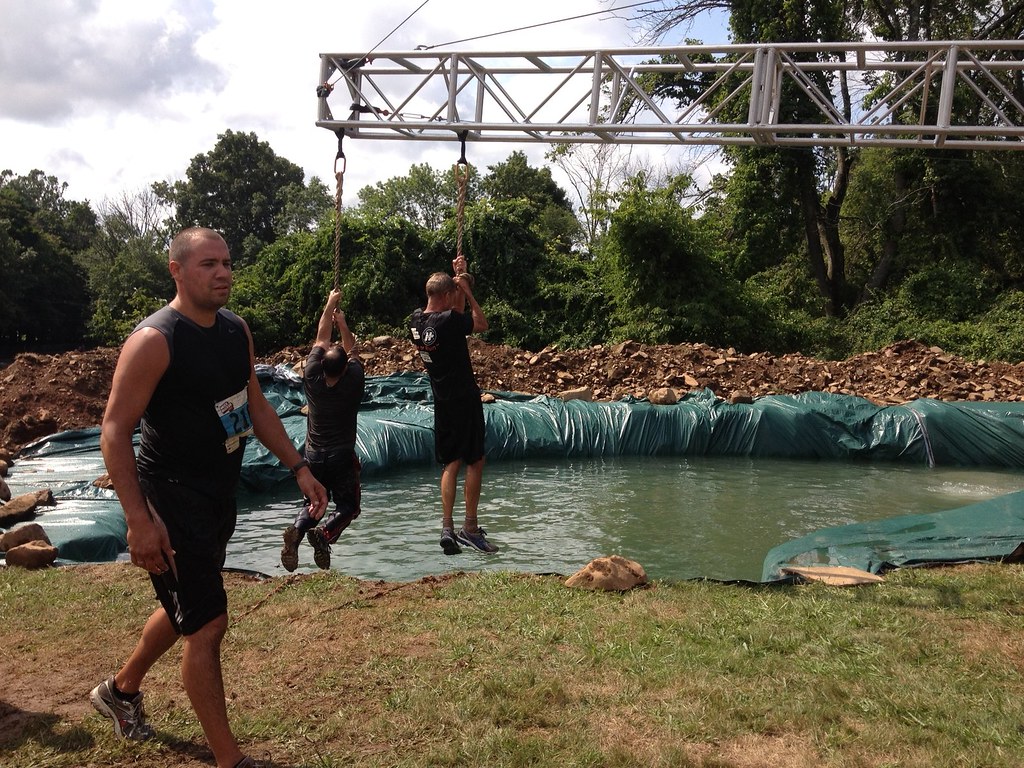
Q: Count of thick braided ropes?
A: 2